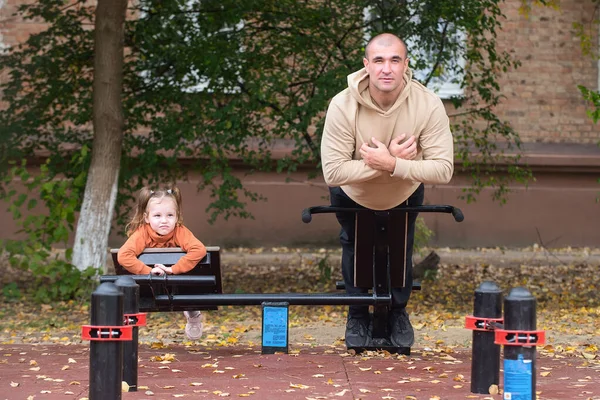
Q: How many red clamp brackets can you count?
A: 4